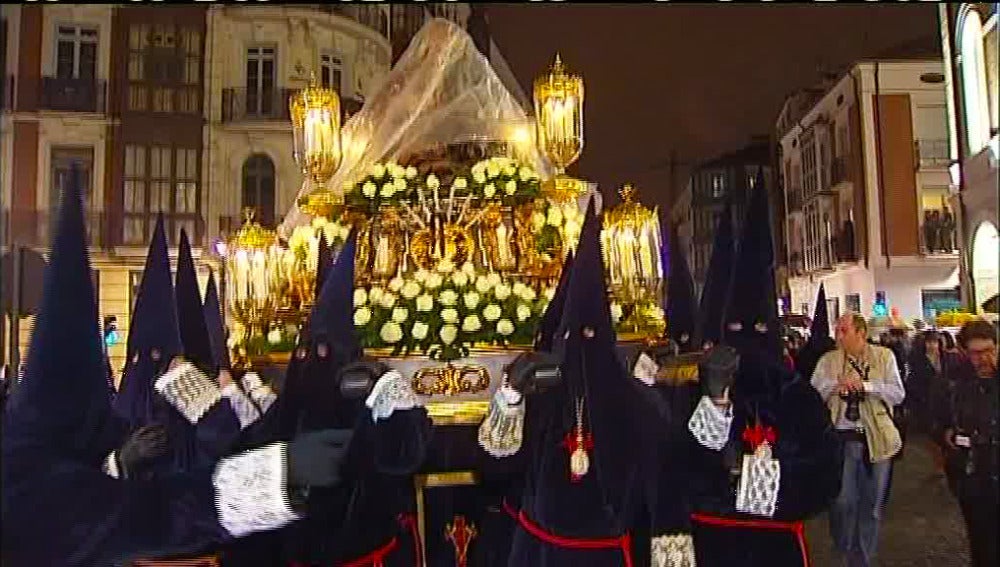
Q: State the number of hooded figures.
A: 12